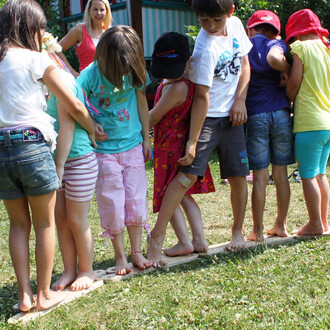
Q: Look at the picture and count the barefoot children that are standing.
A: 7